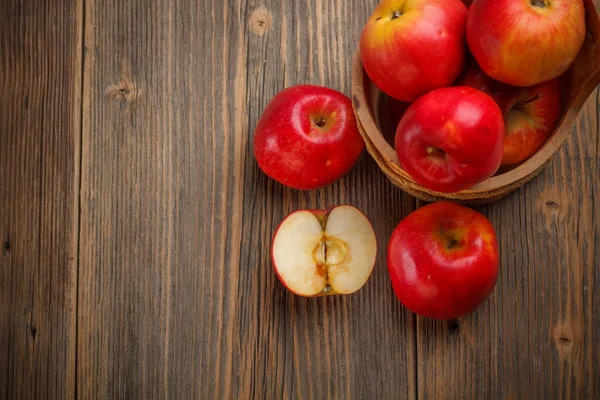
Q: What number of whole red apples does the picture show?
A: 6